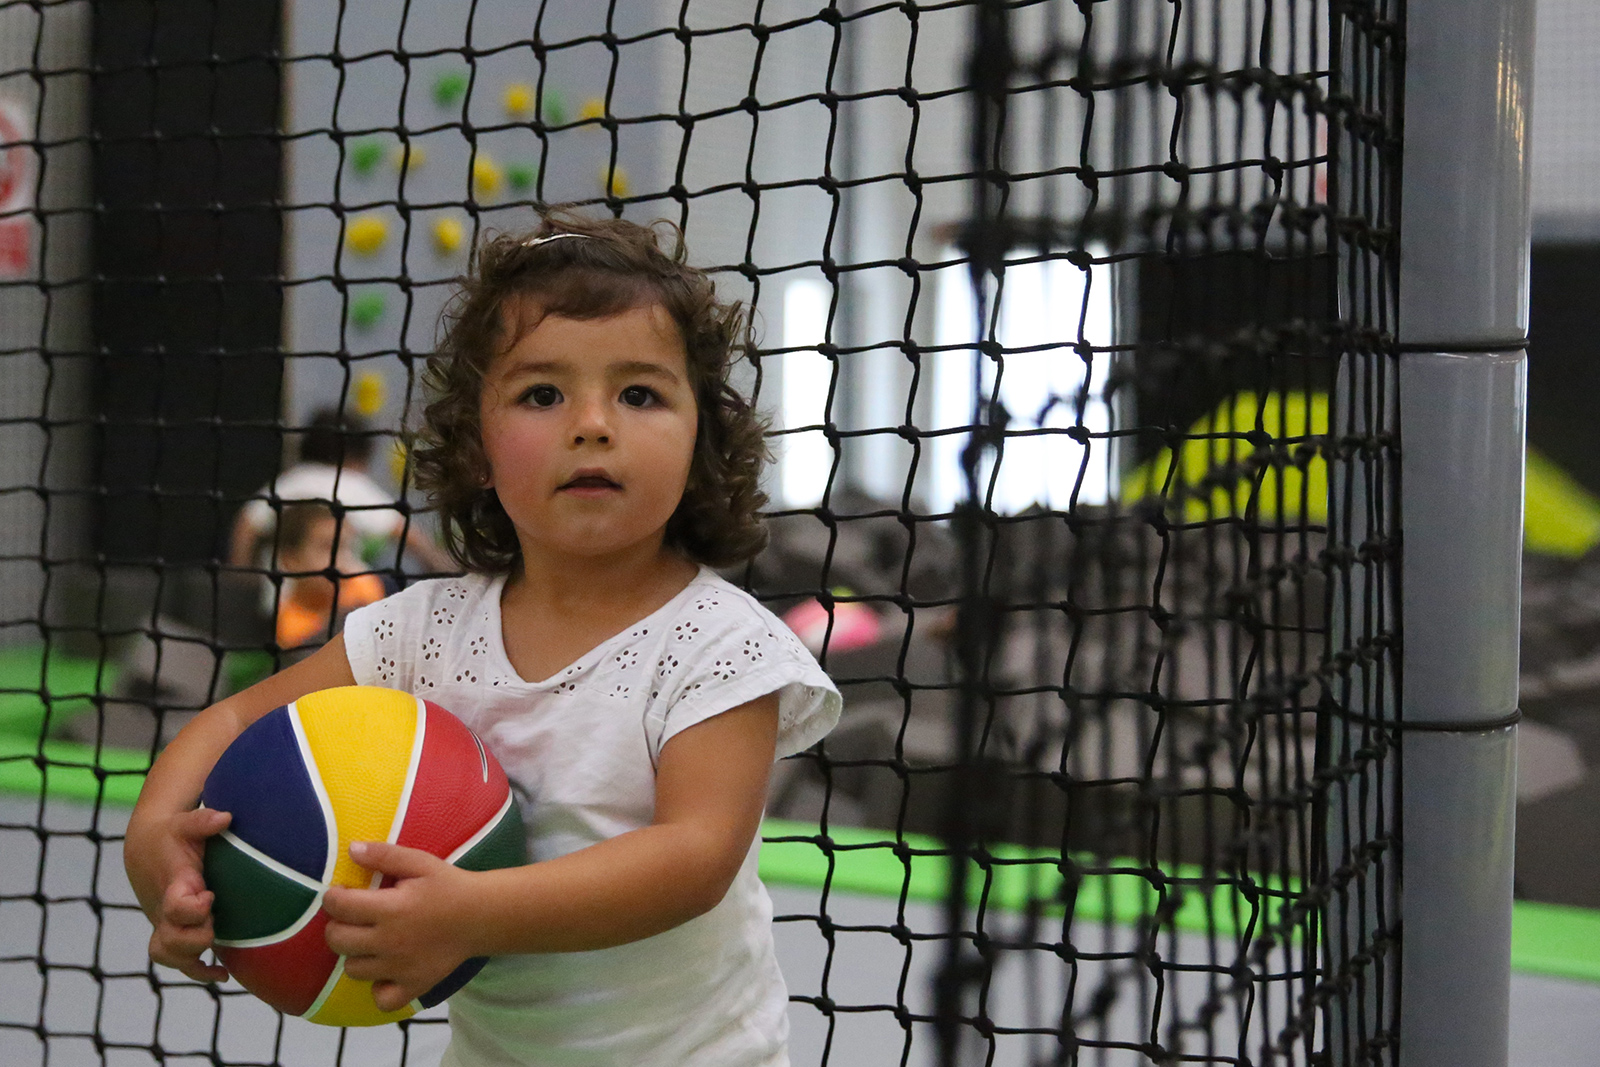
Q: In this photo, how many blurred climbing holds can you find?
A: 14